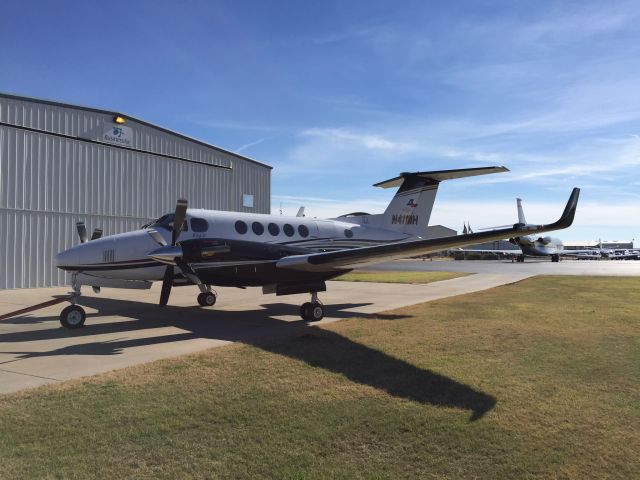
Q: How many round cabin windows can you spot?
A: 6